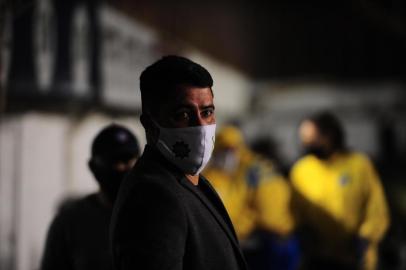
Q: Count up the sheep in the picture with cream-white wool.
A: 0